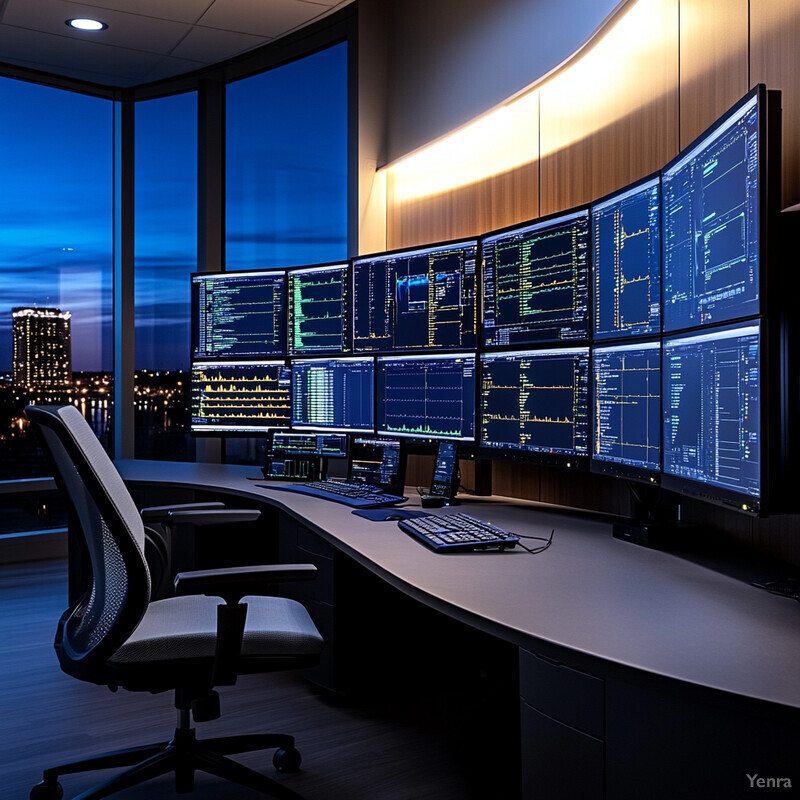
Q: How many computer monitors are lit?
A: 12